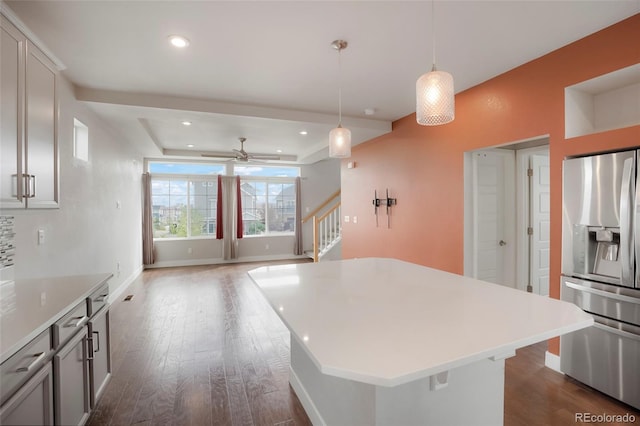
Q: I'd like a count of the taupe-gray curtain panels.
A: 3